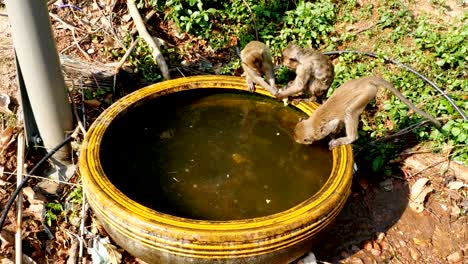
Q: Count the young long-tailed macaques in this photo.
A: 3